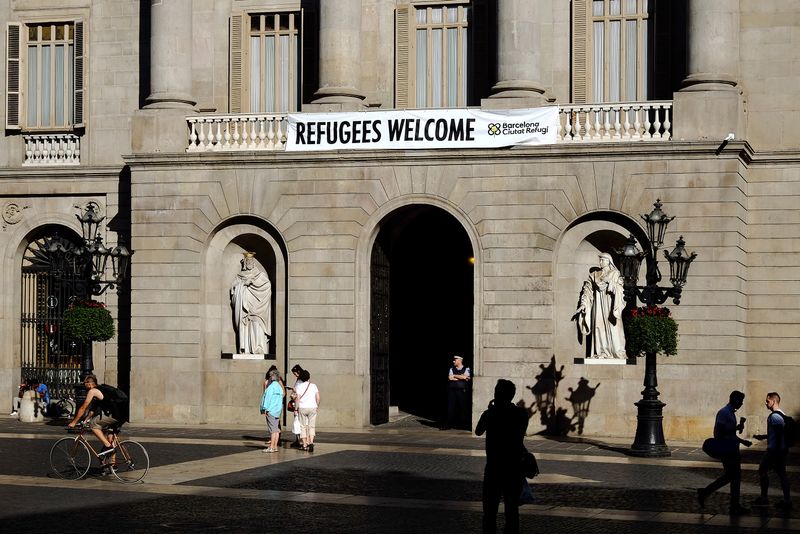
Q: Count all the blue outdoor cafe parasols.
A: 0